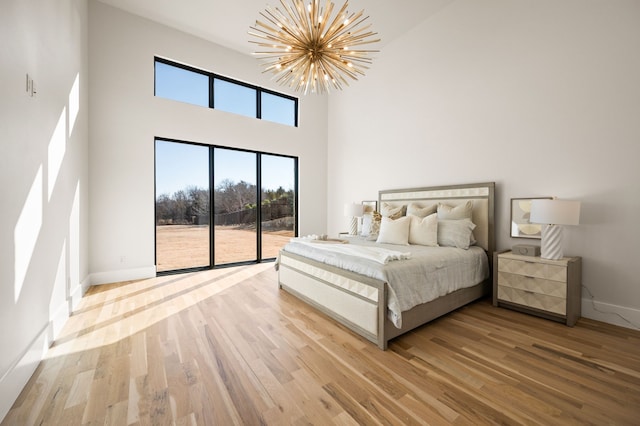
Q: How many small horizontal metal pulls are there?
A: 3